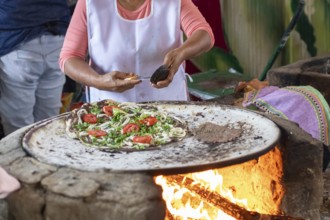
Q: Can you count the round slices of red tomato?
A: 6